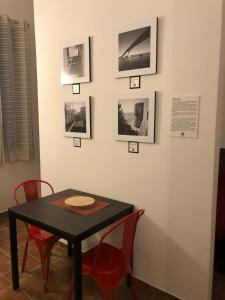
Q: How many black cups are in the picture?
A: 0